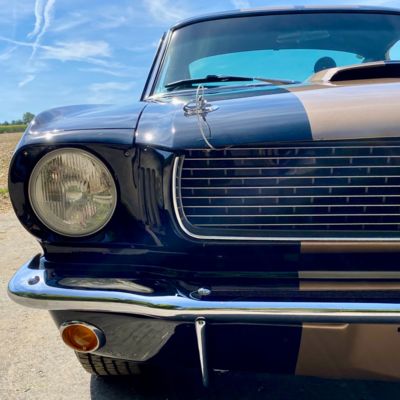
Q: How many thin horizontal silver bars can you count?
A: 9